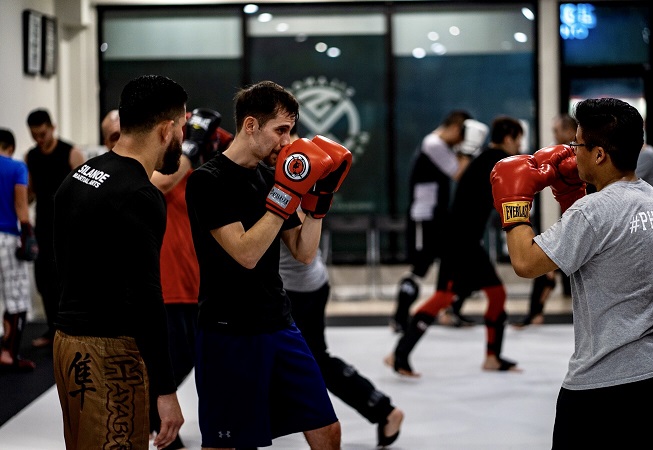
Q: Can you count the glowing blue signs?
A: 1